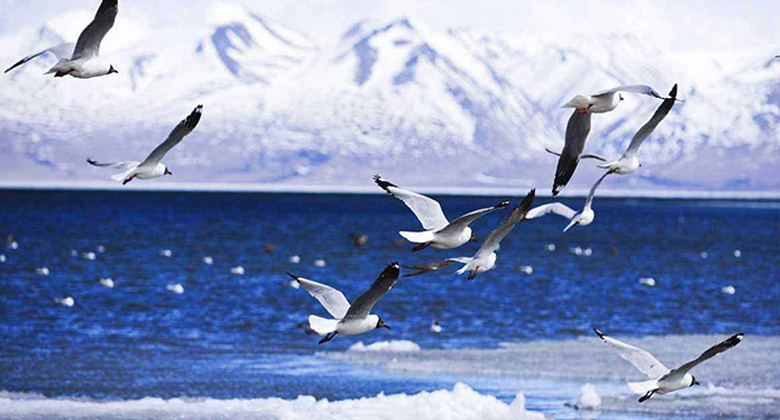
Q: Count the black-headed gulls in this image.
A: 9